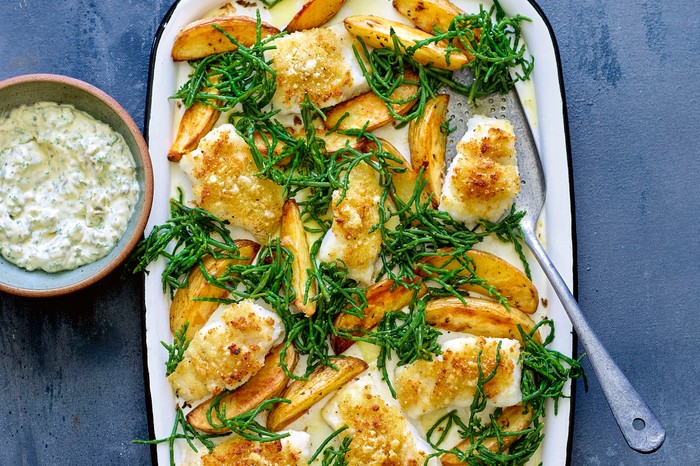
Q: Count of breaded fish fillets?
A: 8